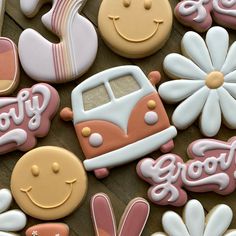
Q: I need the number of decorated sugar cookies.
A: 13